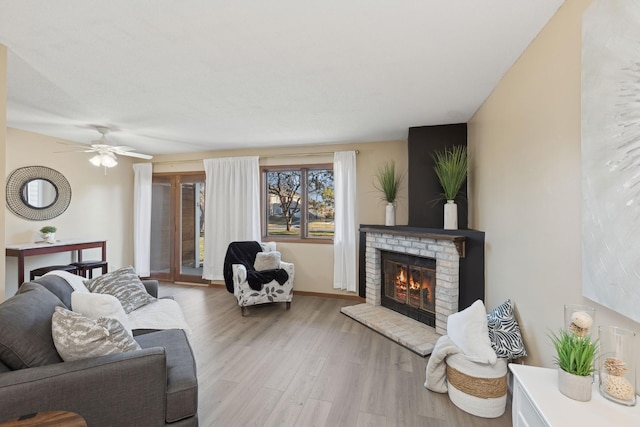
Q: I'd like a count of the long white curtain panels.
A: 3